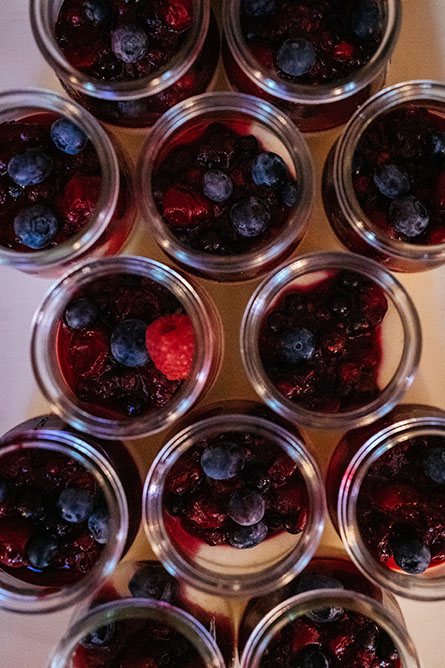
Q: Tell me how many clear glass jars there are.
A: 12